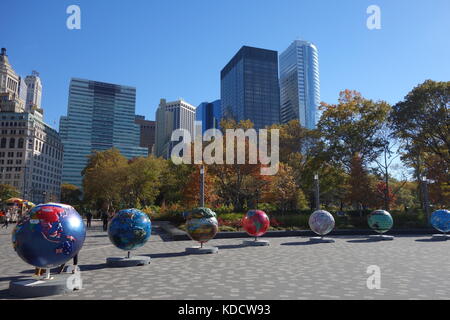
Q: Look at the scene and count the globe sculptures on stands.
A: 7